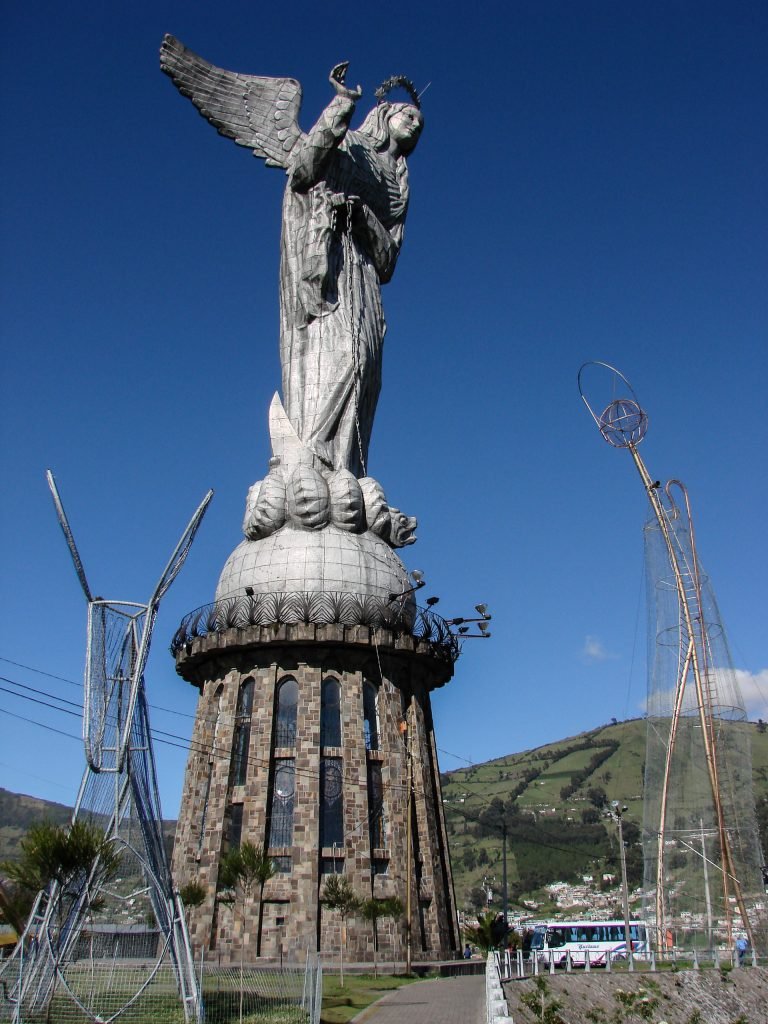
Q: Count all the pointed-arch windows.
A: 5